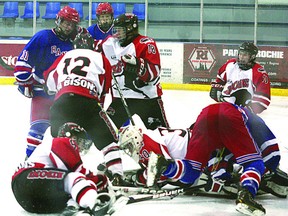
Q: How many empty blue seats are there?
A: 7